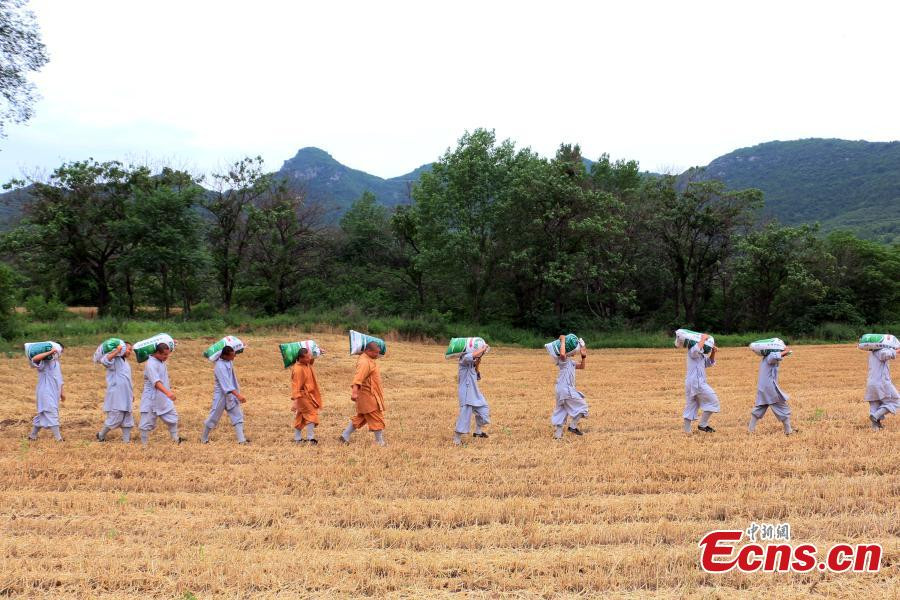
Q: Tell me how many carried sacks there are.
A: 11